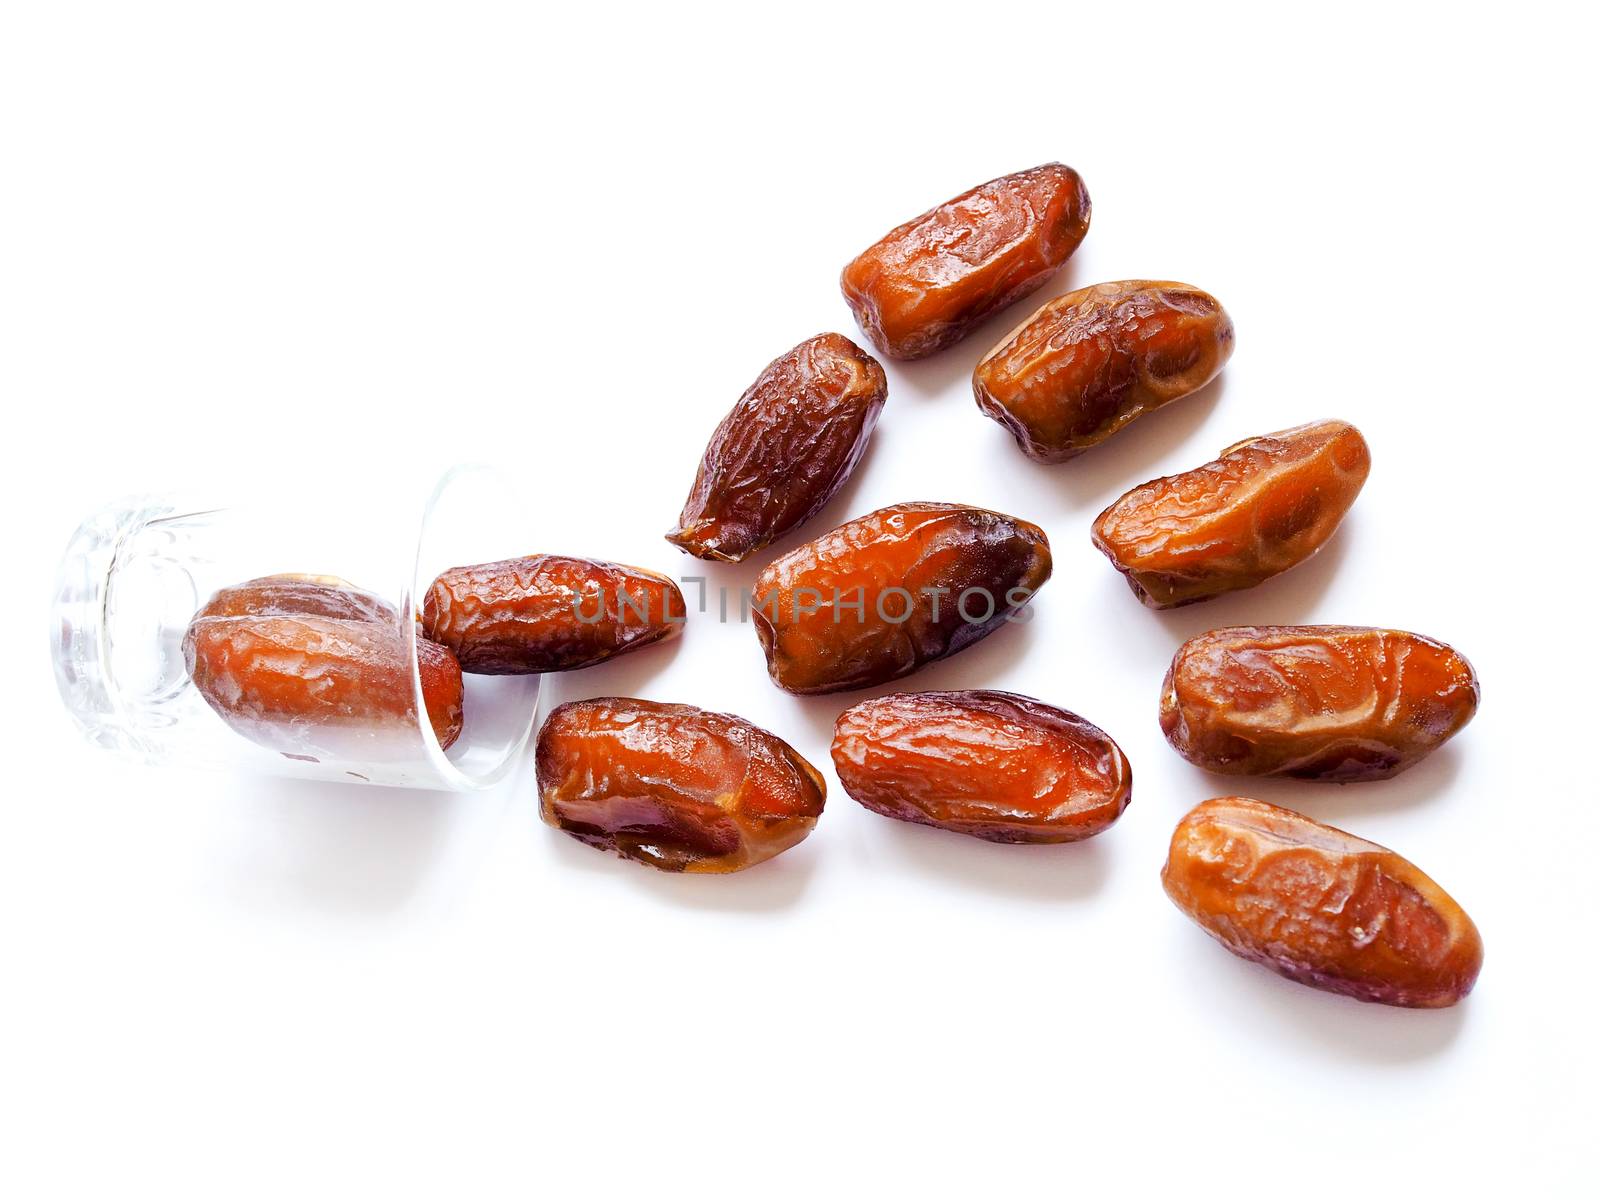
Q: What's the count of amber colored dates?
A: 12